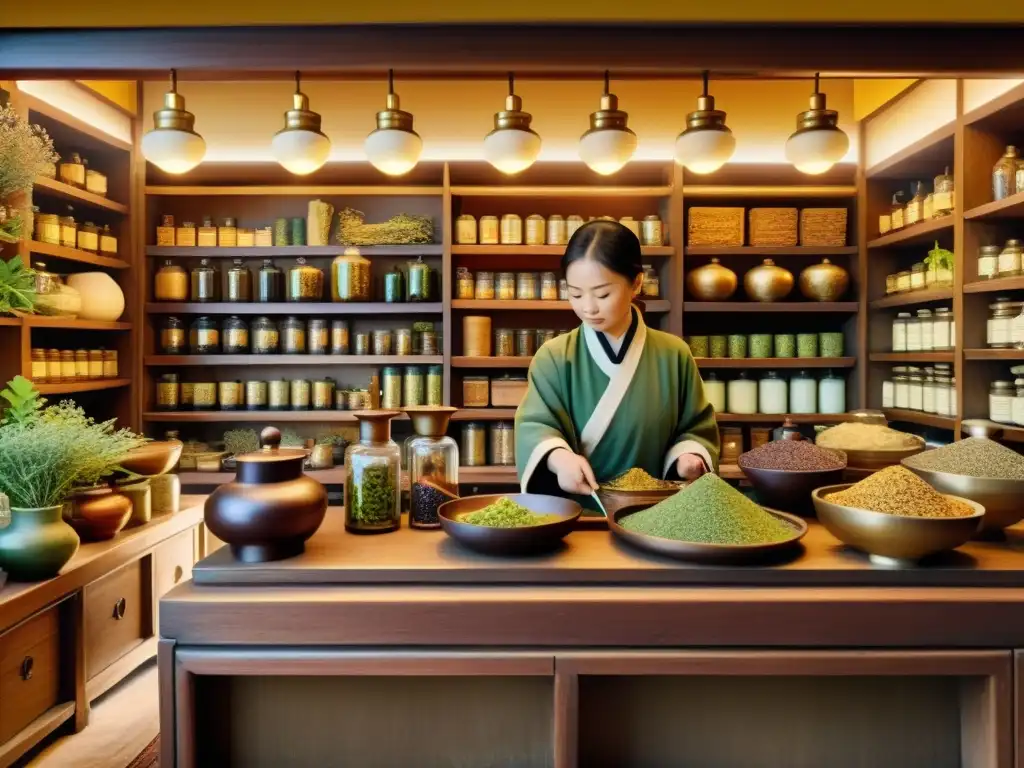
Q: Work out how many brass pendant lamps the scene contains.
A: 7